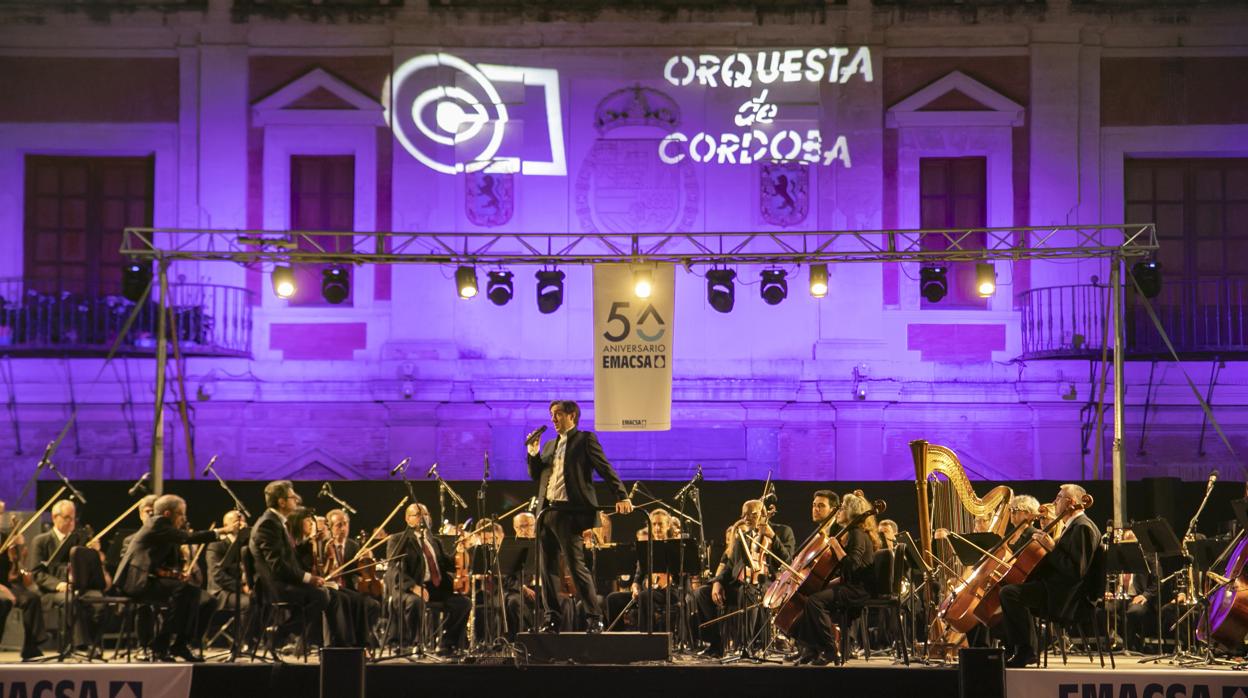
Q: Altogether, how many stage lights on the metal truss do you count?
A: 13